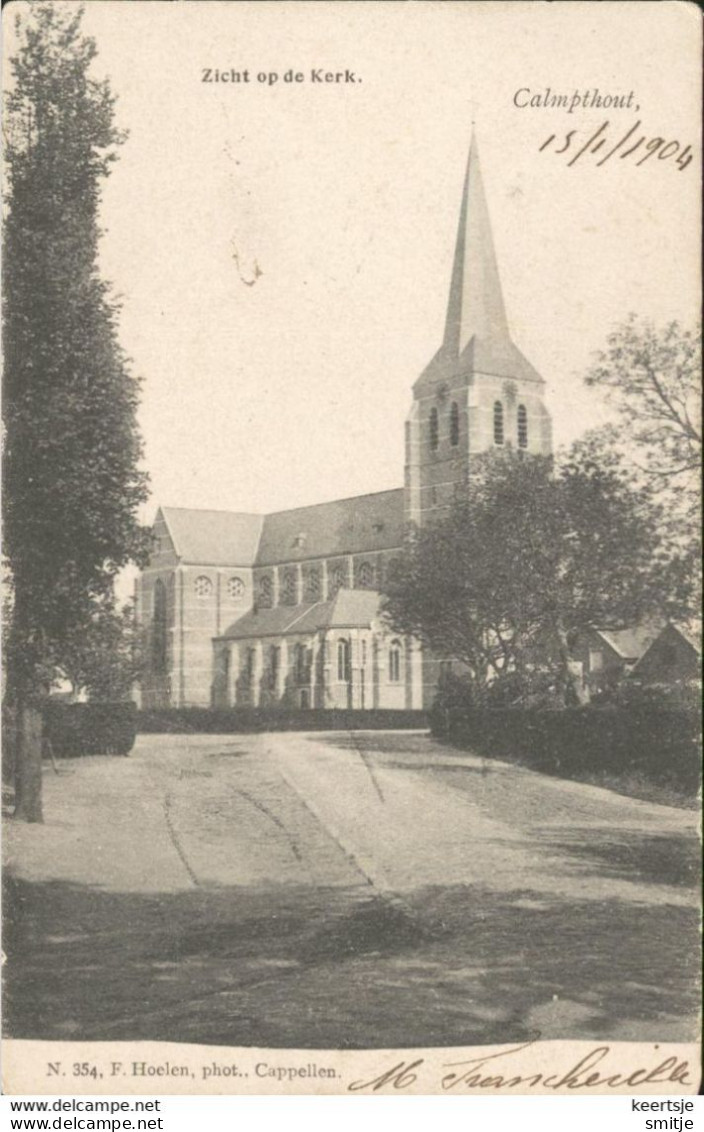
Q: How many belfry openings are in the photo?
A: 4